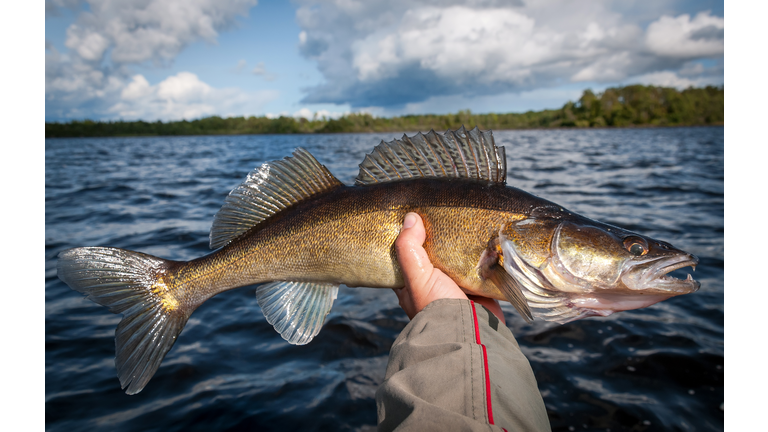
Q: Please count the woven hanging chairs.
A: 0